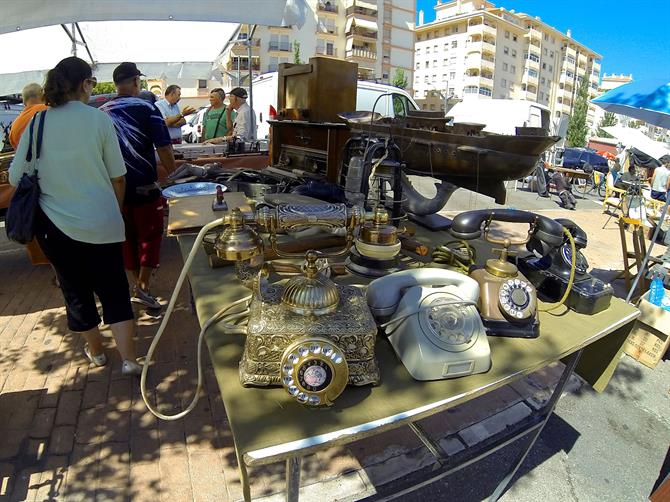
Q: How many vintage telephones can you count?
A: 4